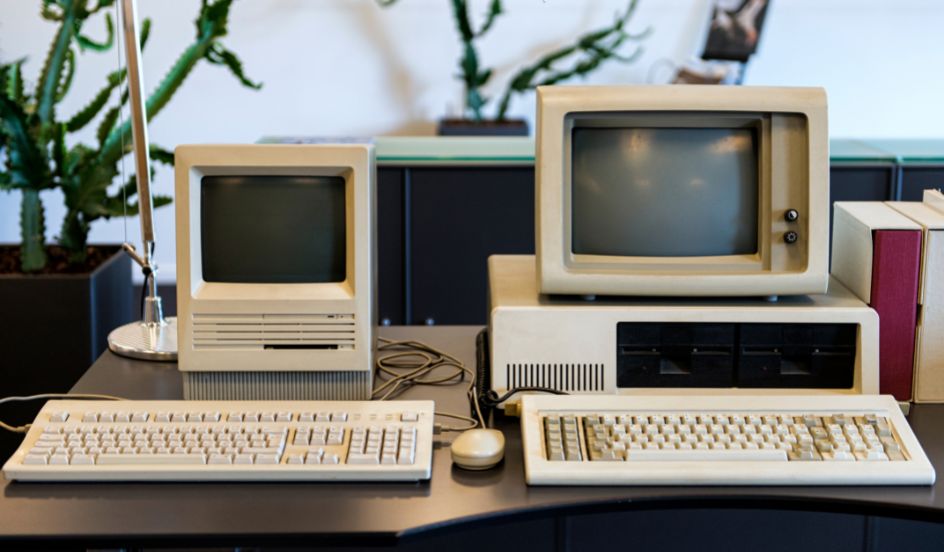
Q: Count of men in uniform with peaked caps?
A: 0